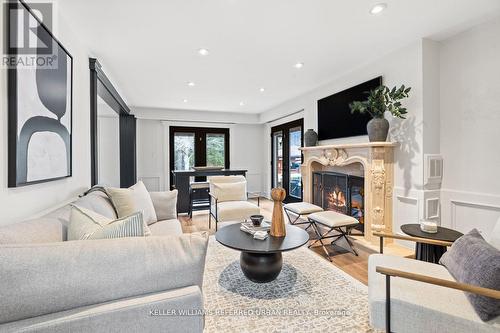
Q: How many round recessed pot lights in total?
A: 7